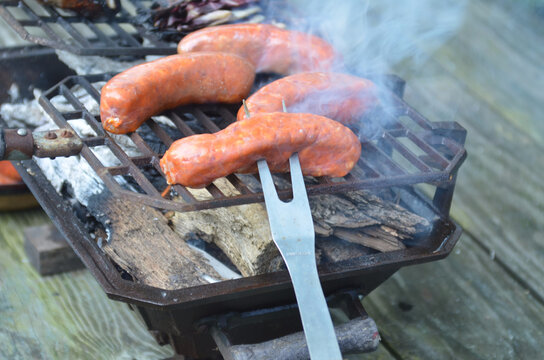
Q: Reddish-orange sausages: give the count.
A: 4